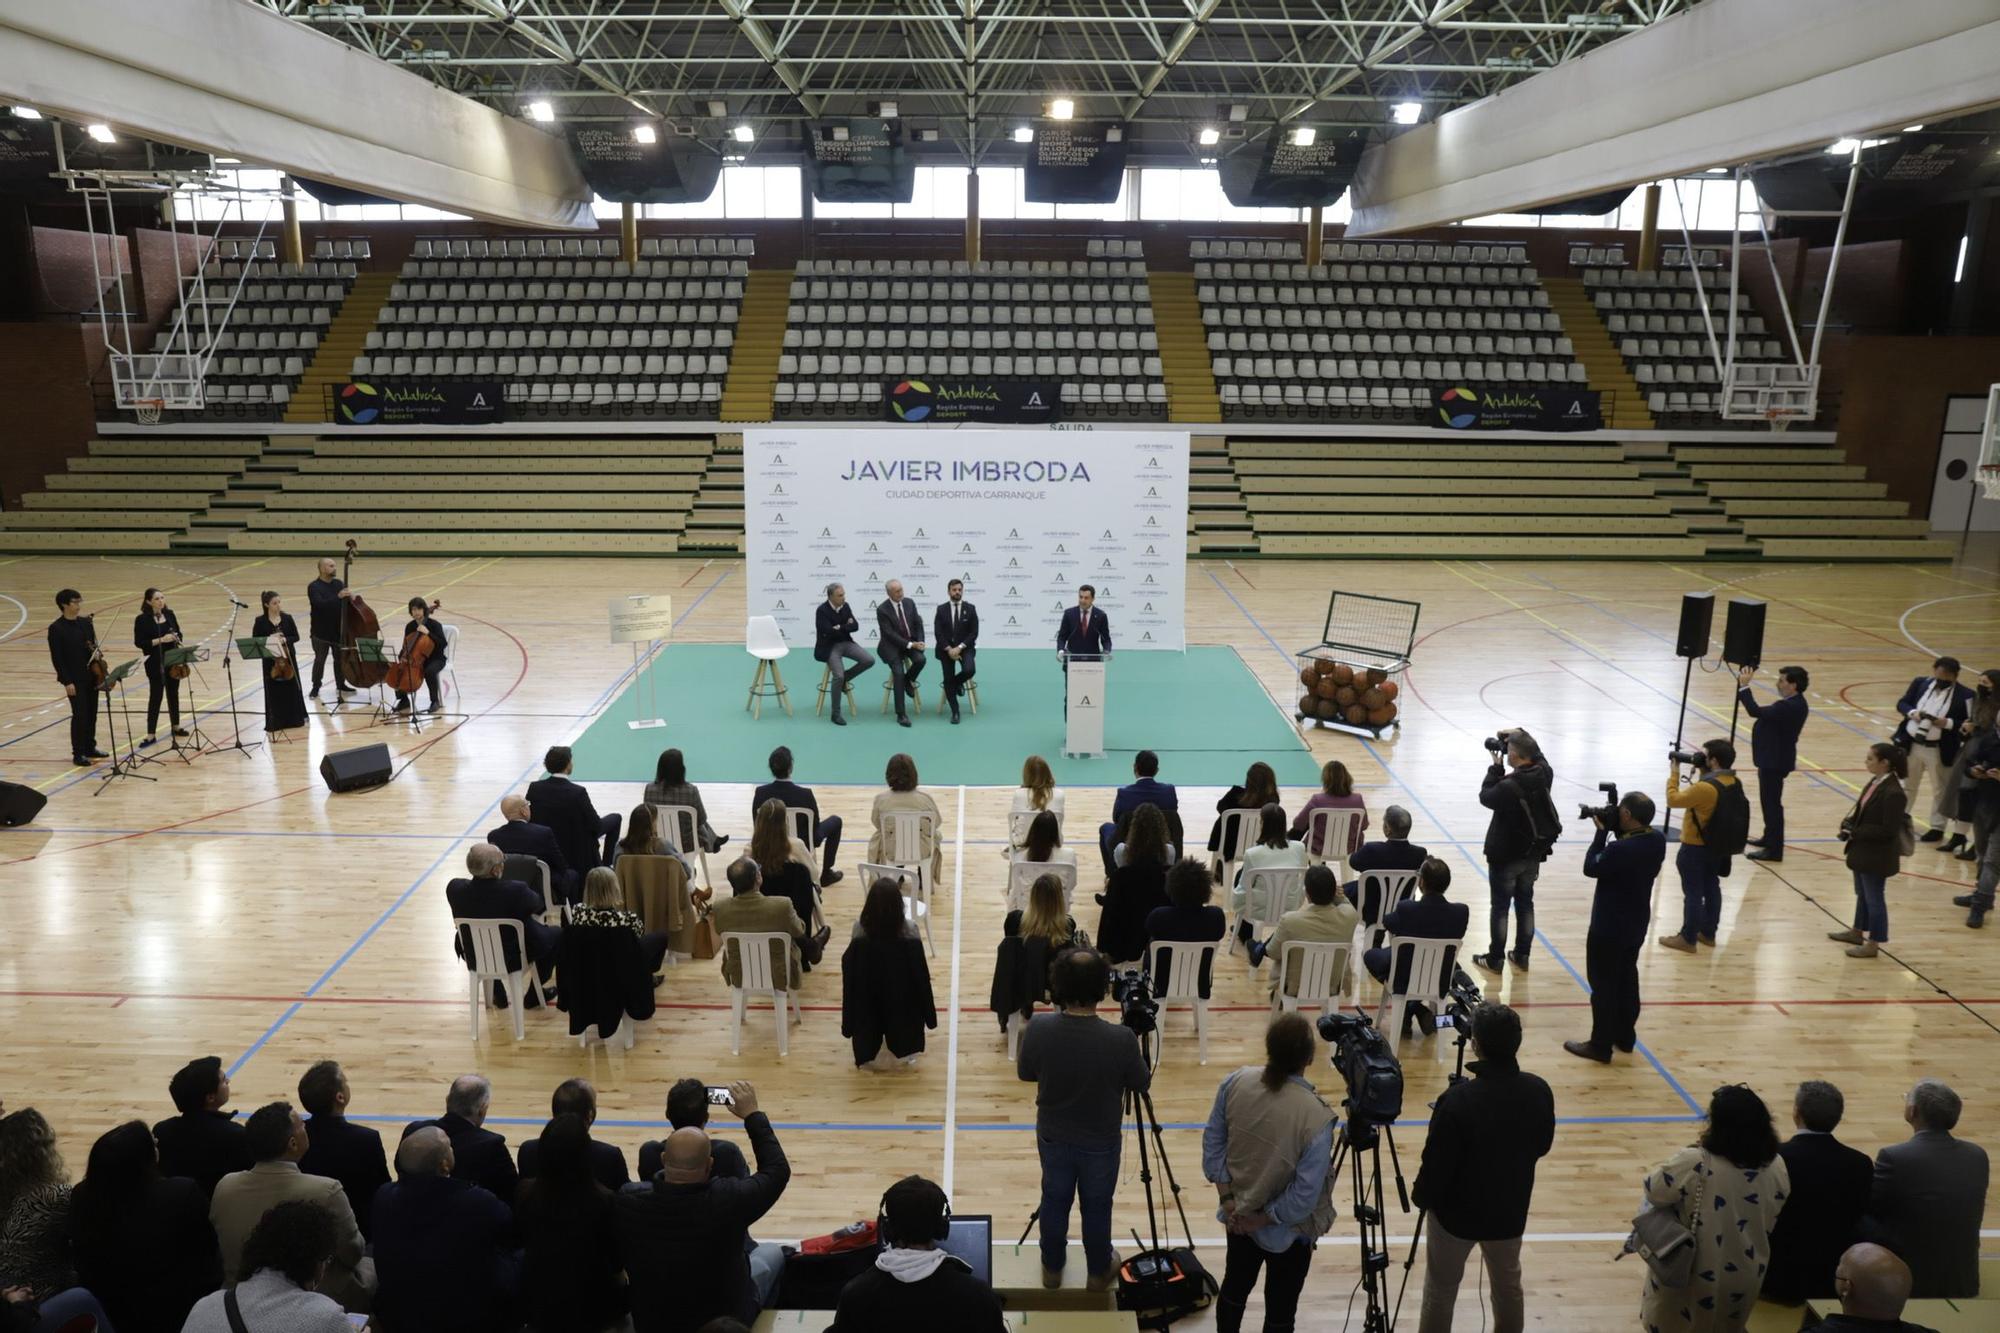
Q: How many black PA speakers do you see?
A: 4